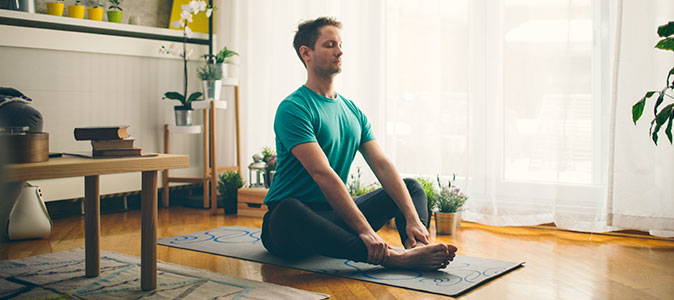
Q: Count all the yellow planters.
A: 3